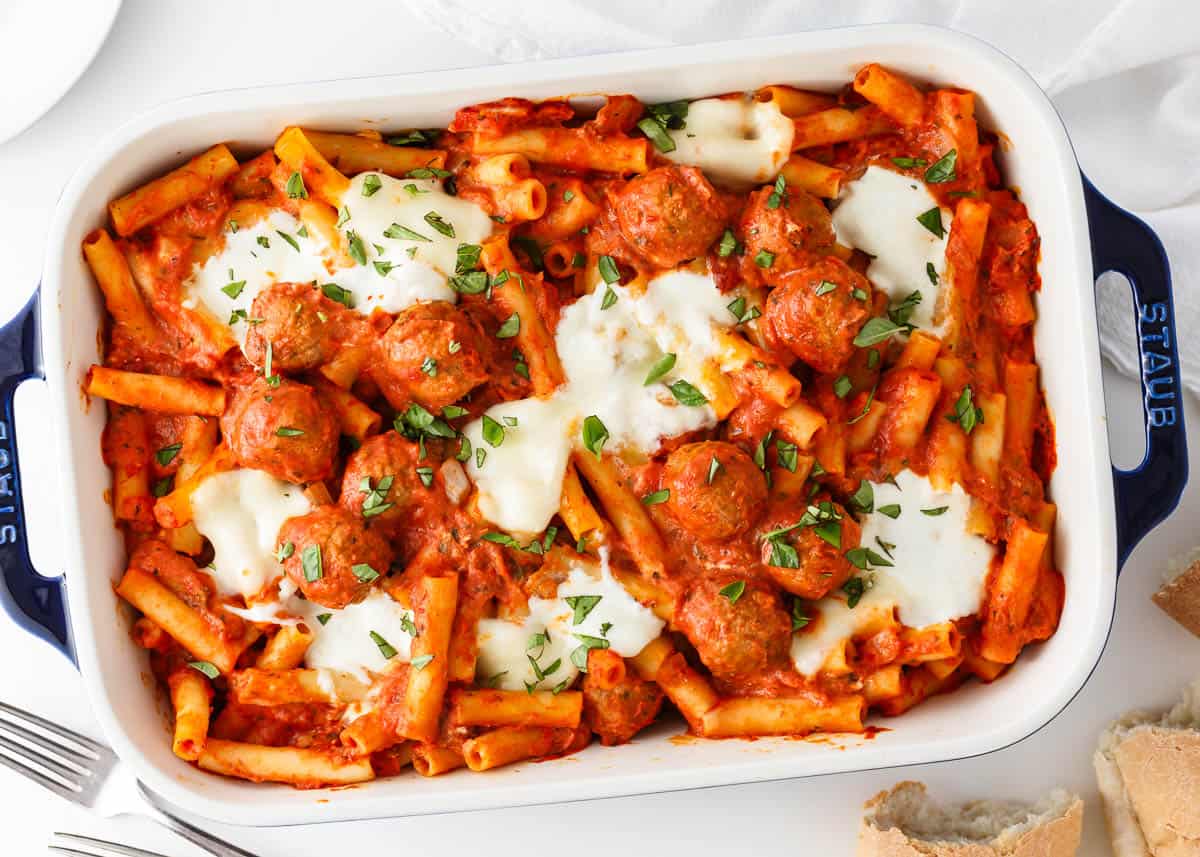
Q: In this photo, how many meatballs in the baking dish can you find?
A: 12